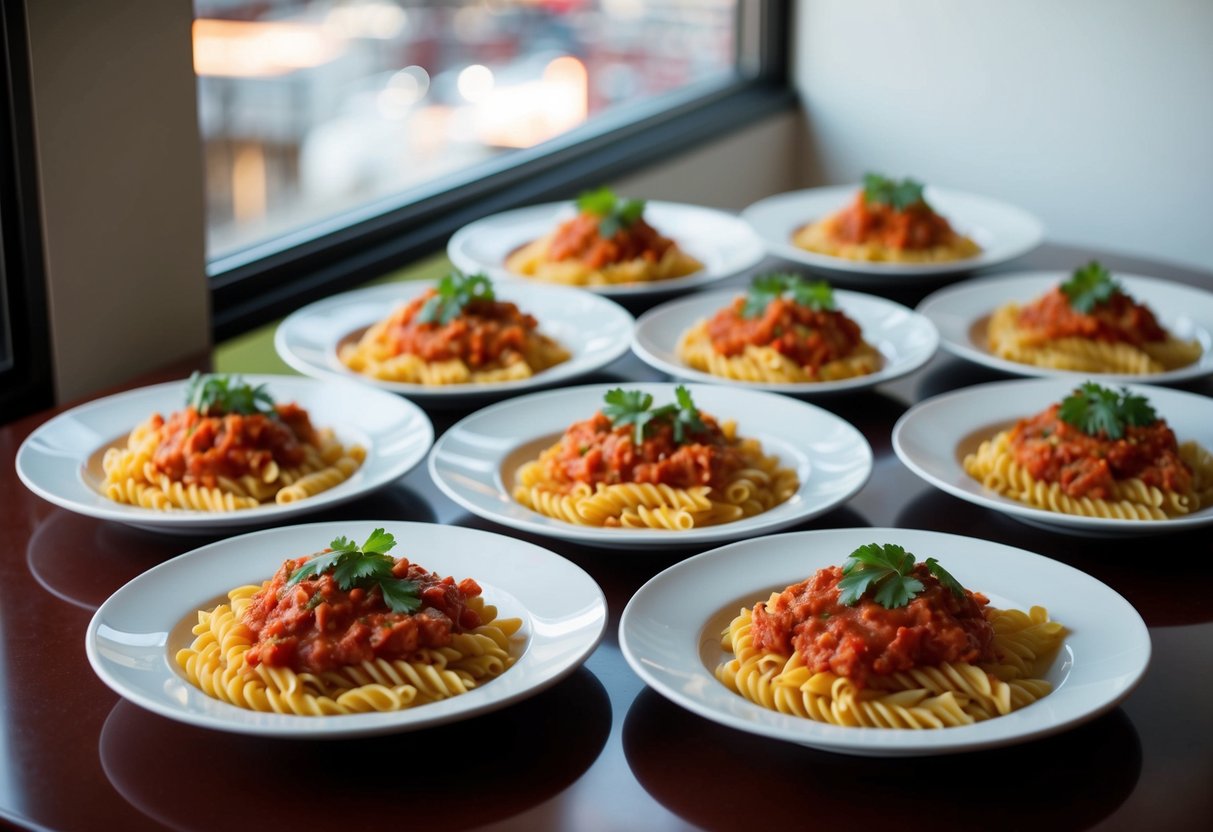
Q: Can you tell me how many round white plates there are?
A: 10